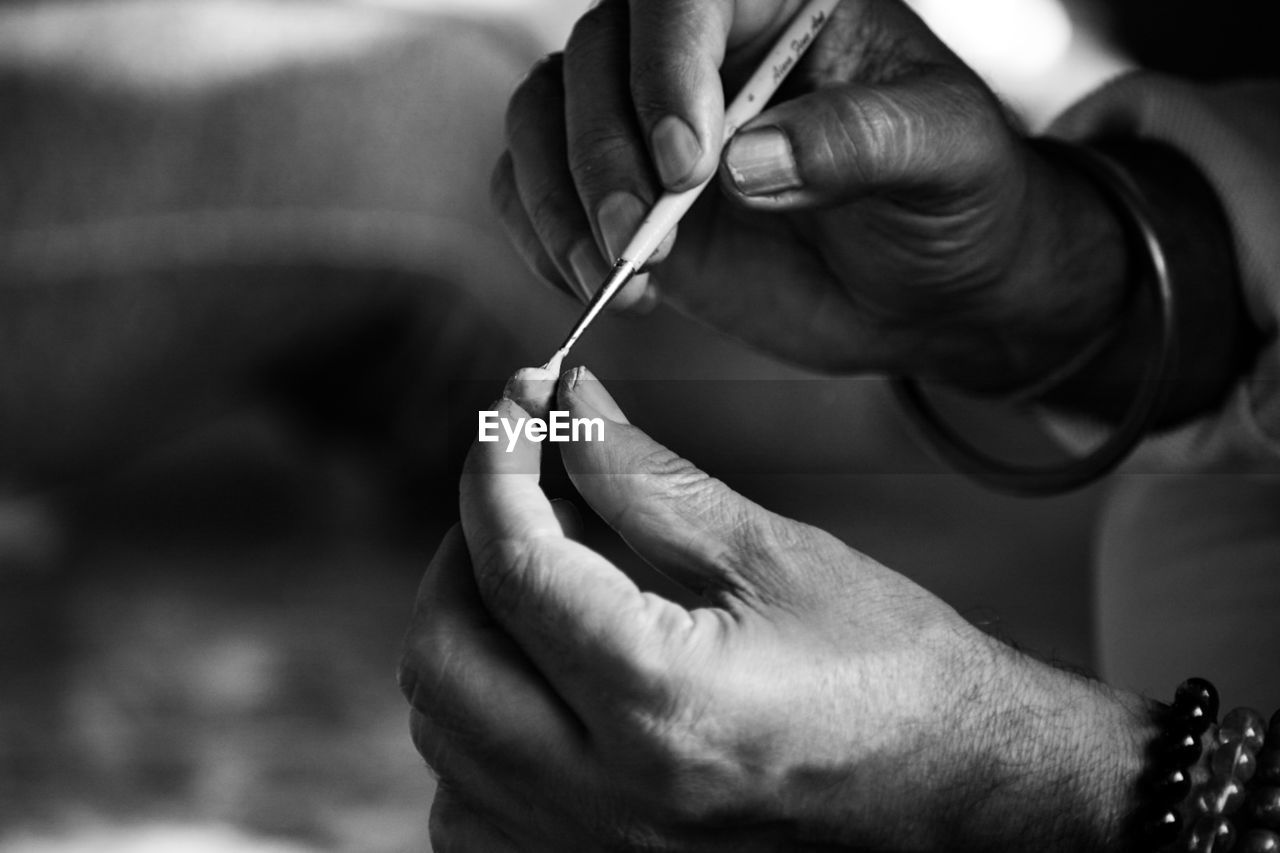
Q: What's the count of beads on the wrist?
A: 13